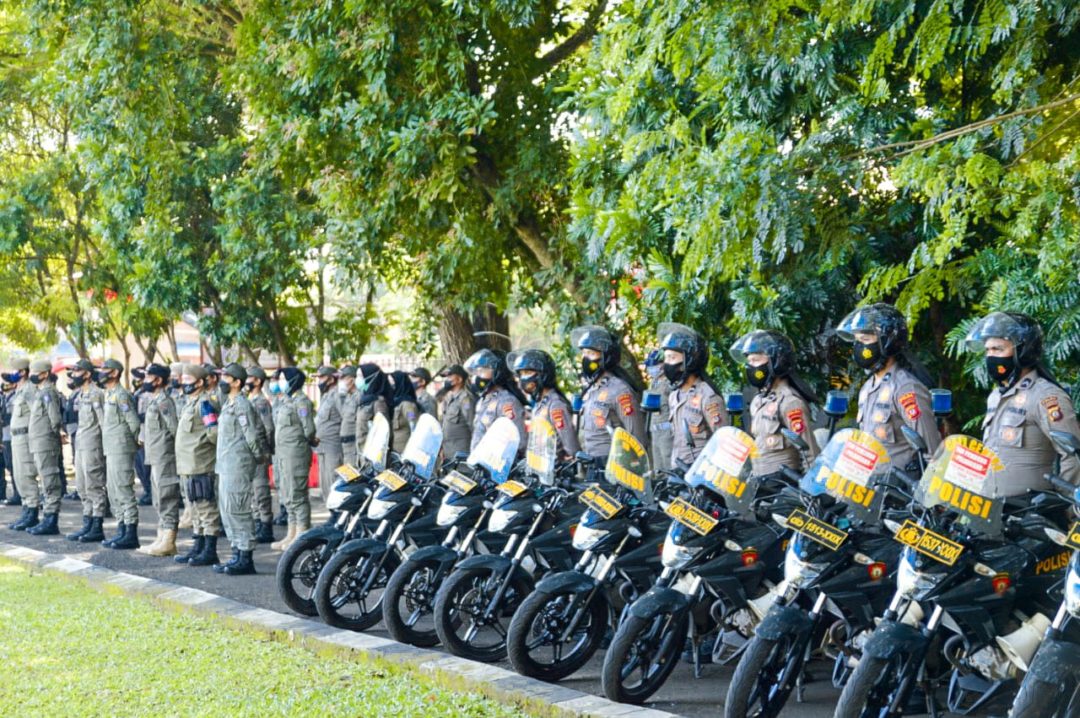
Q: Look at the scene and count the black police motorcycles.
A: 9